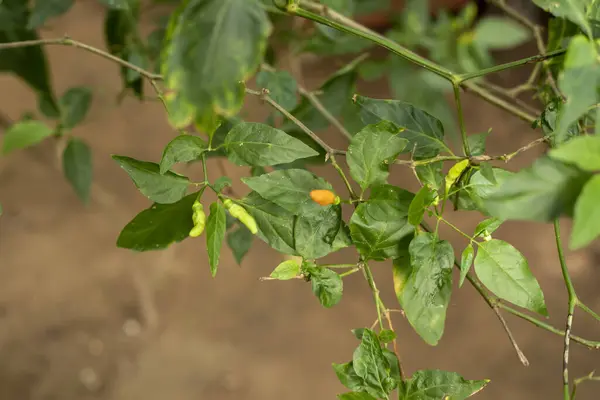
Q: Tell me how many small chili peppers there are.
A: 4